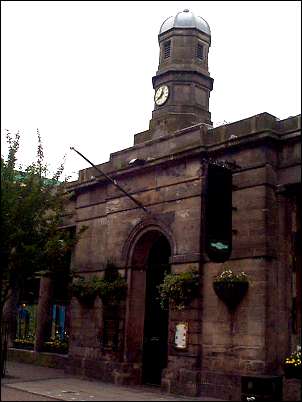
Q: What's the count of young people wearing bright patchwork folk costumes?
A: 0